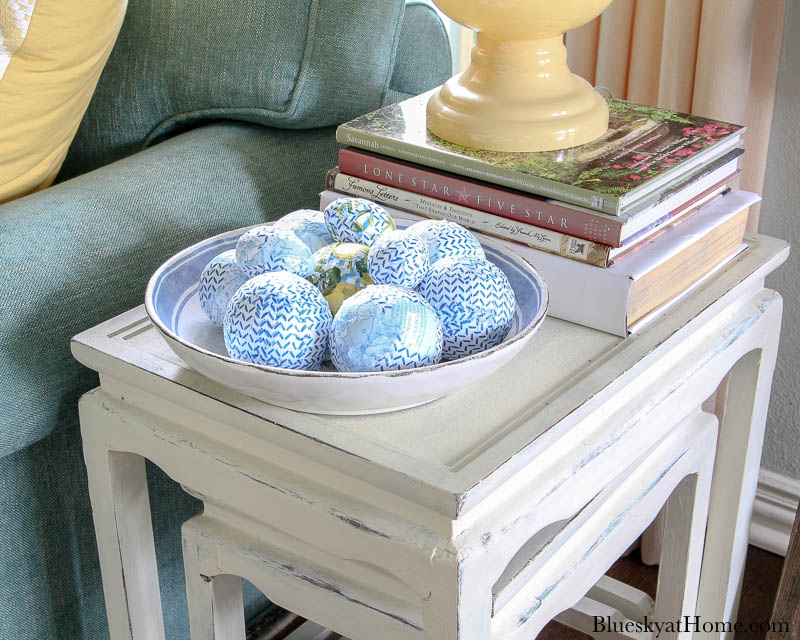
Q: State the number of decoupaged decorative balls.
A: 10